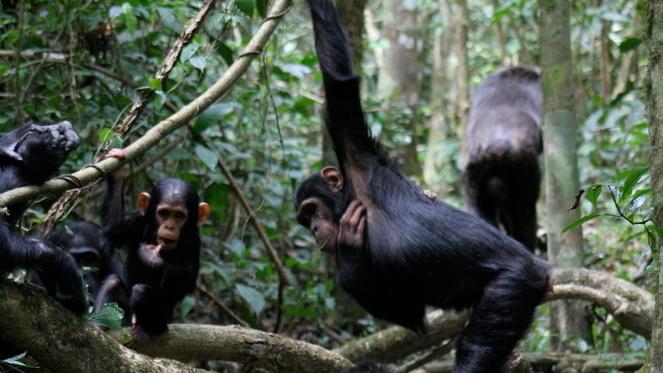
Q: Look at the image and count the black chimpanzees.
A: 5